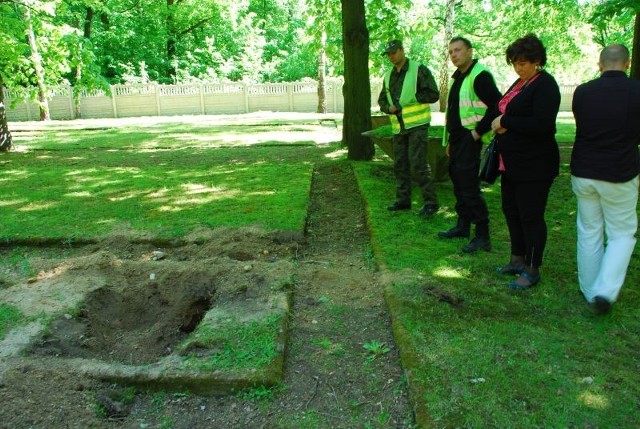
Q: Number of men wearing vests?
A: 2